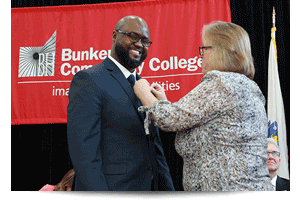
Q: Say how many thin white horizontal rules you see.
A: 1